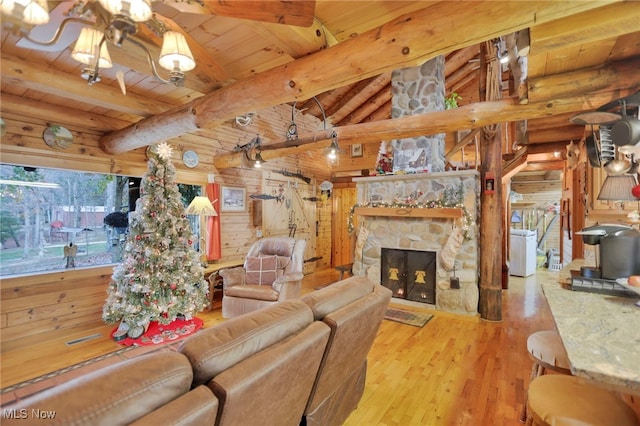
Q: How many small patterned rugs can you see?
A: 1